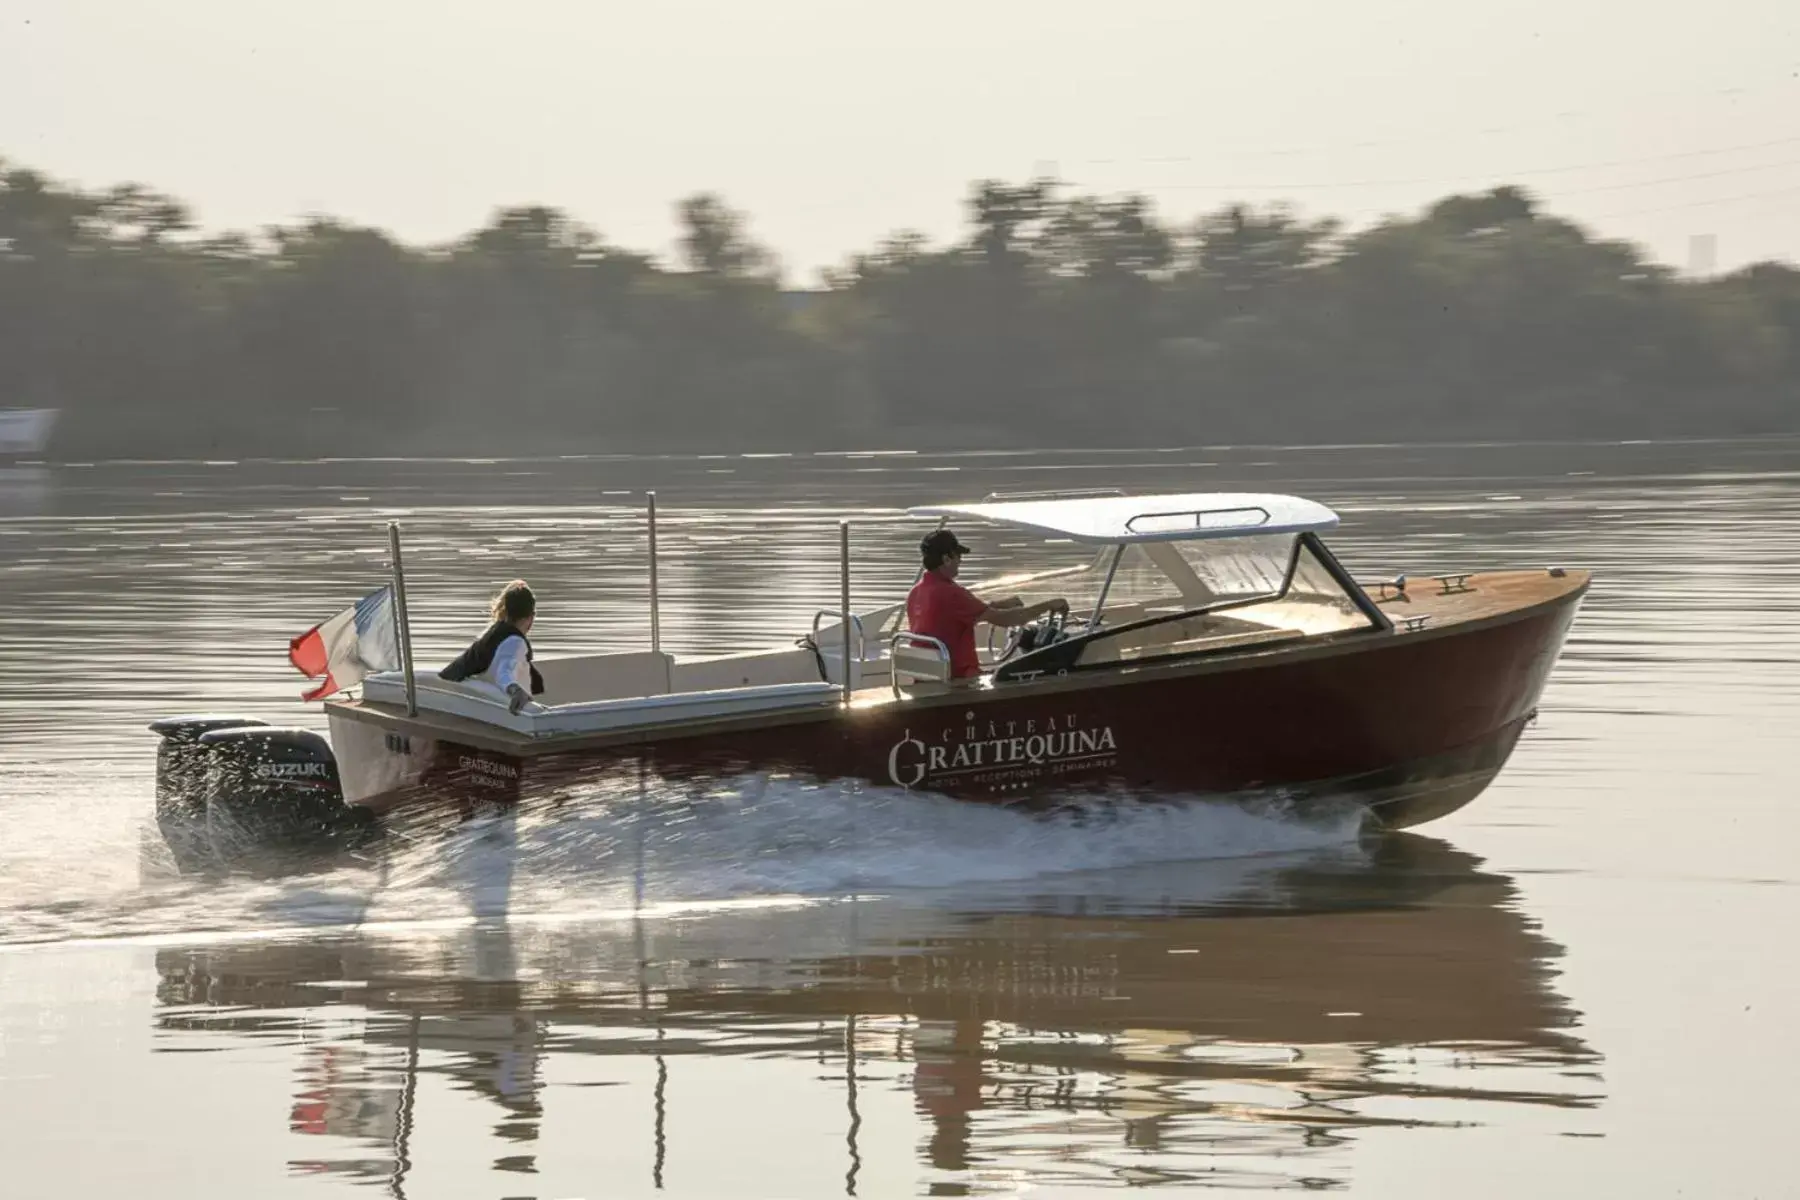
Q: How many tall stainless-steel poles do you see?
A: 3